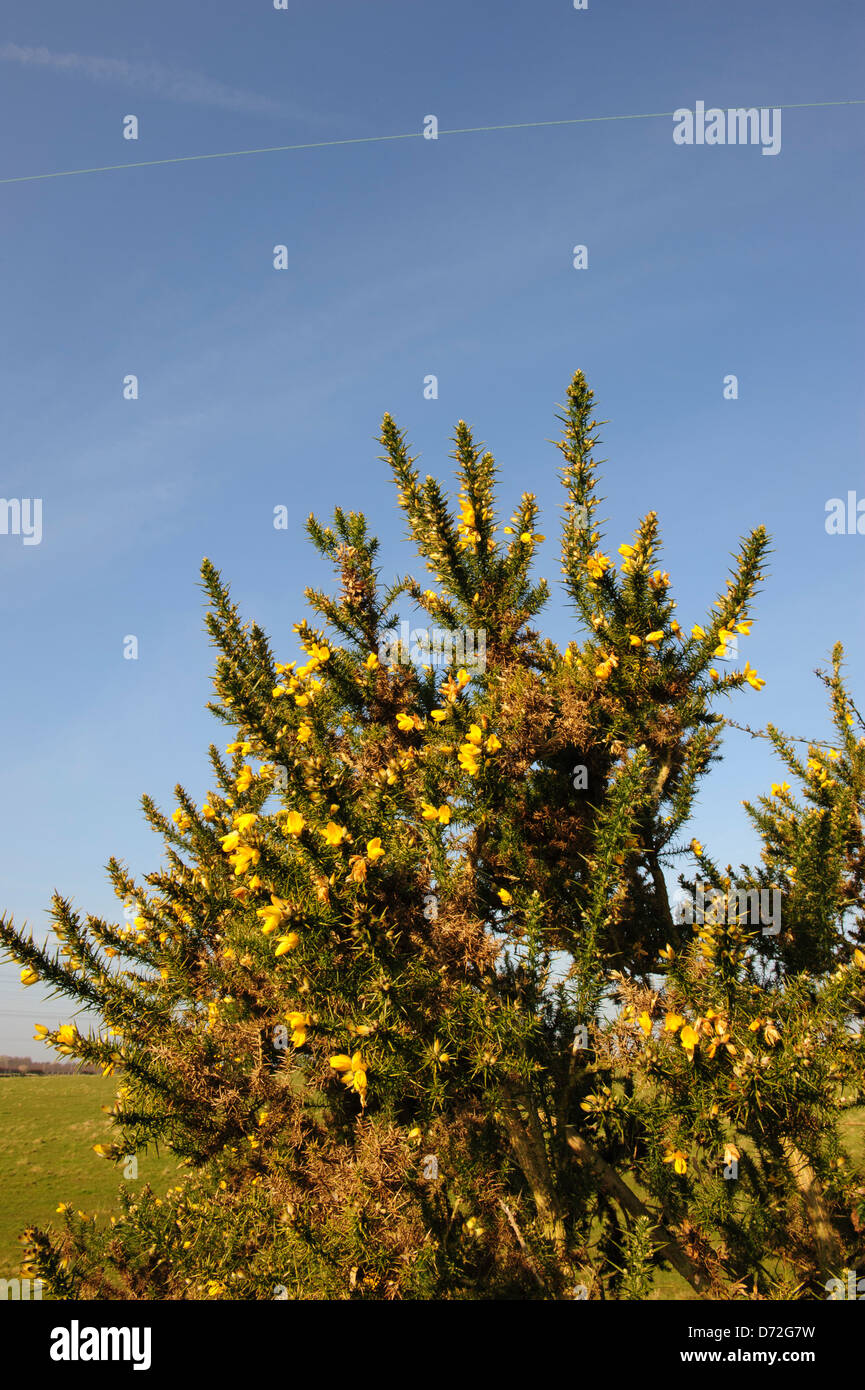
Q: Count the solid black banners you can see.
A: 1